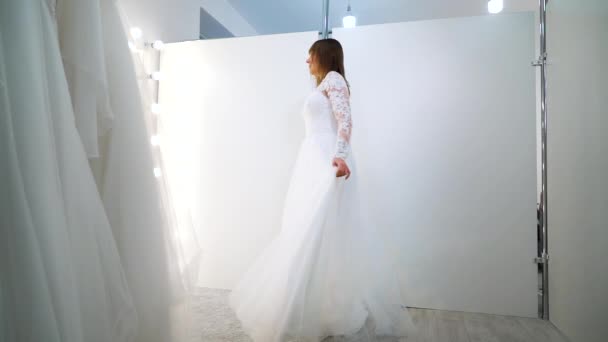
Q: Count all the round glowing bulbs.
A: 8